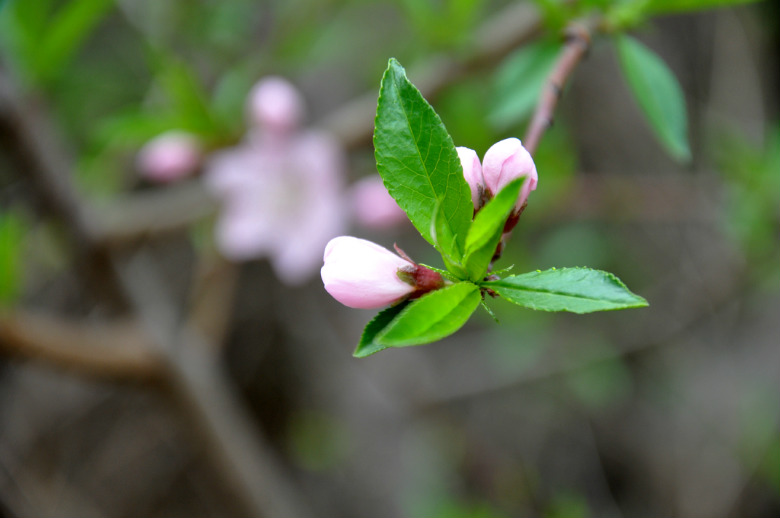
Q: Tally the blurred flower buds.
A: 3